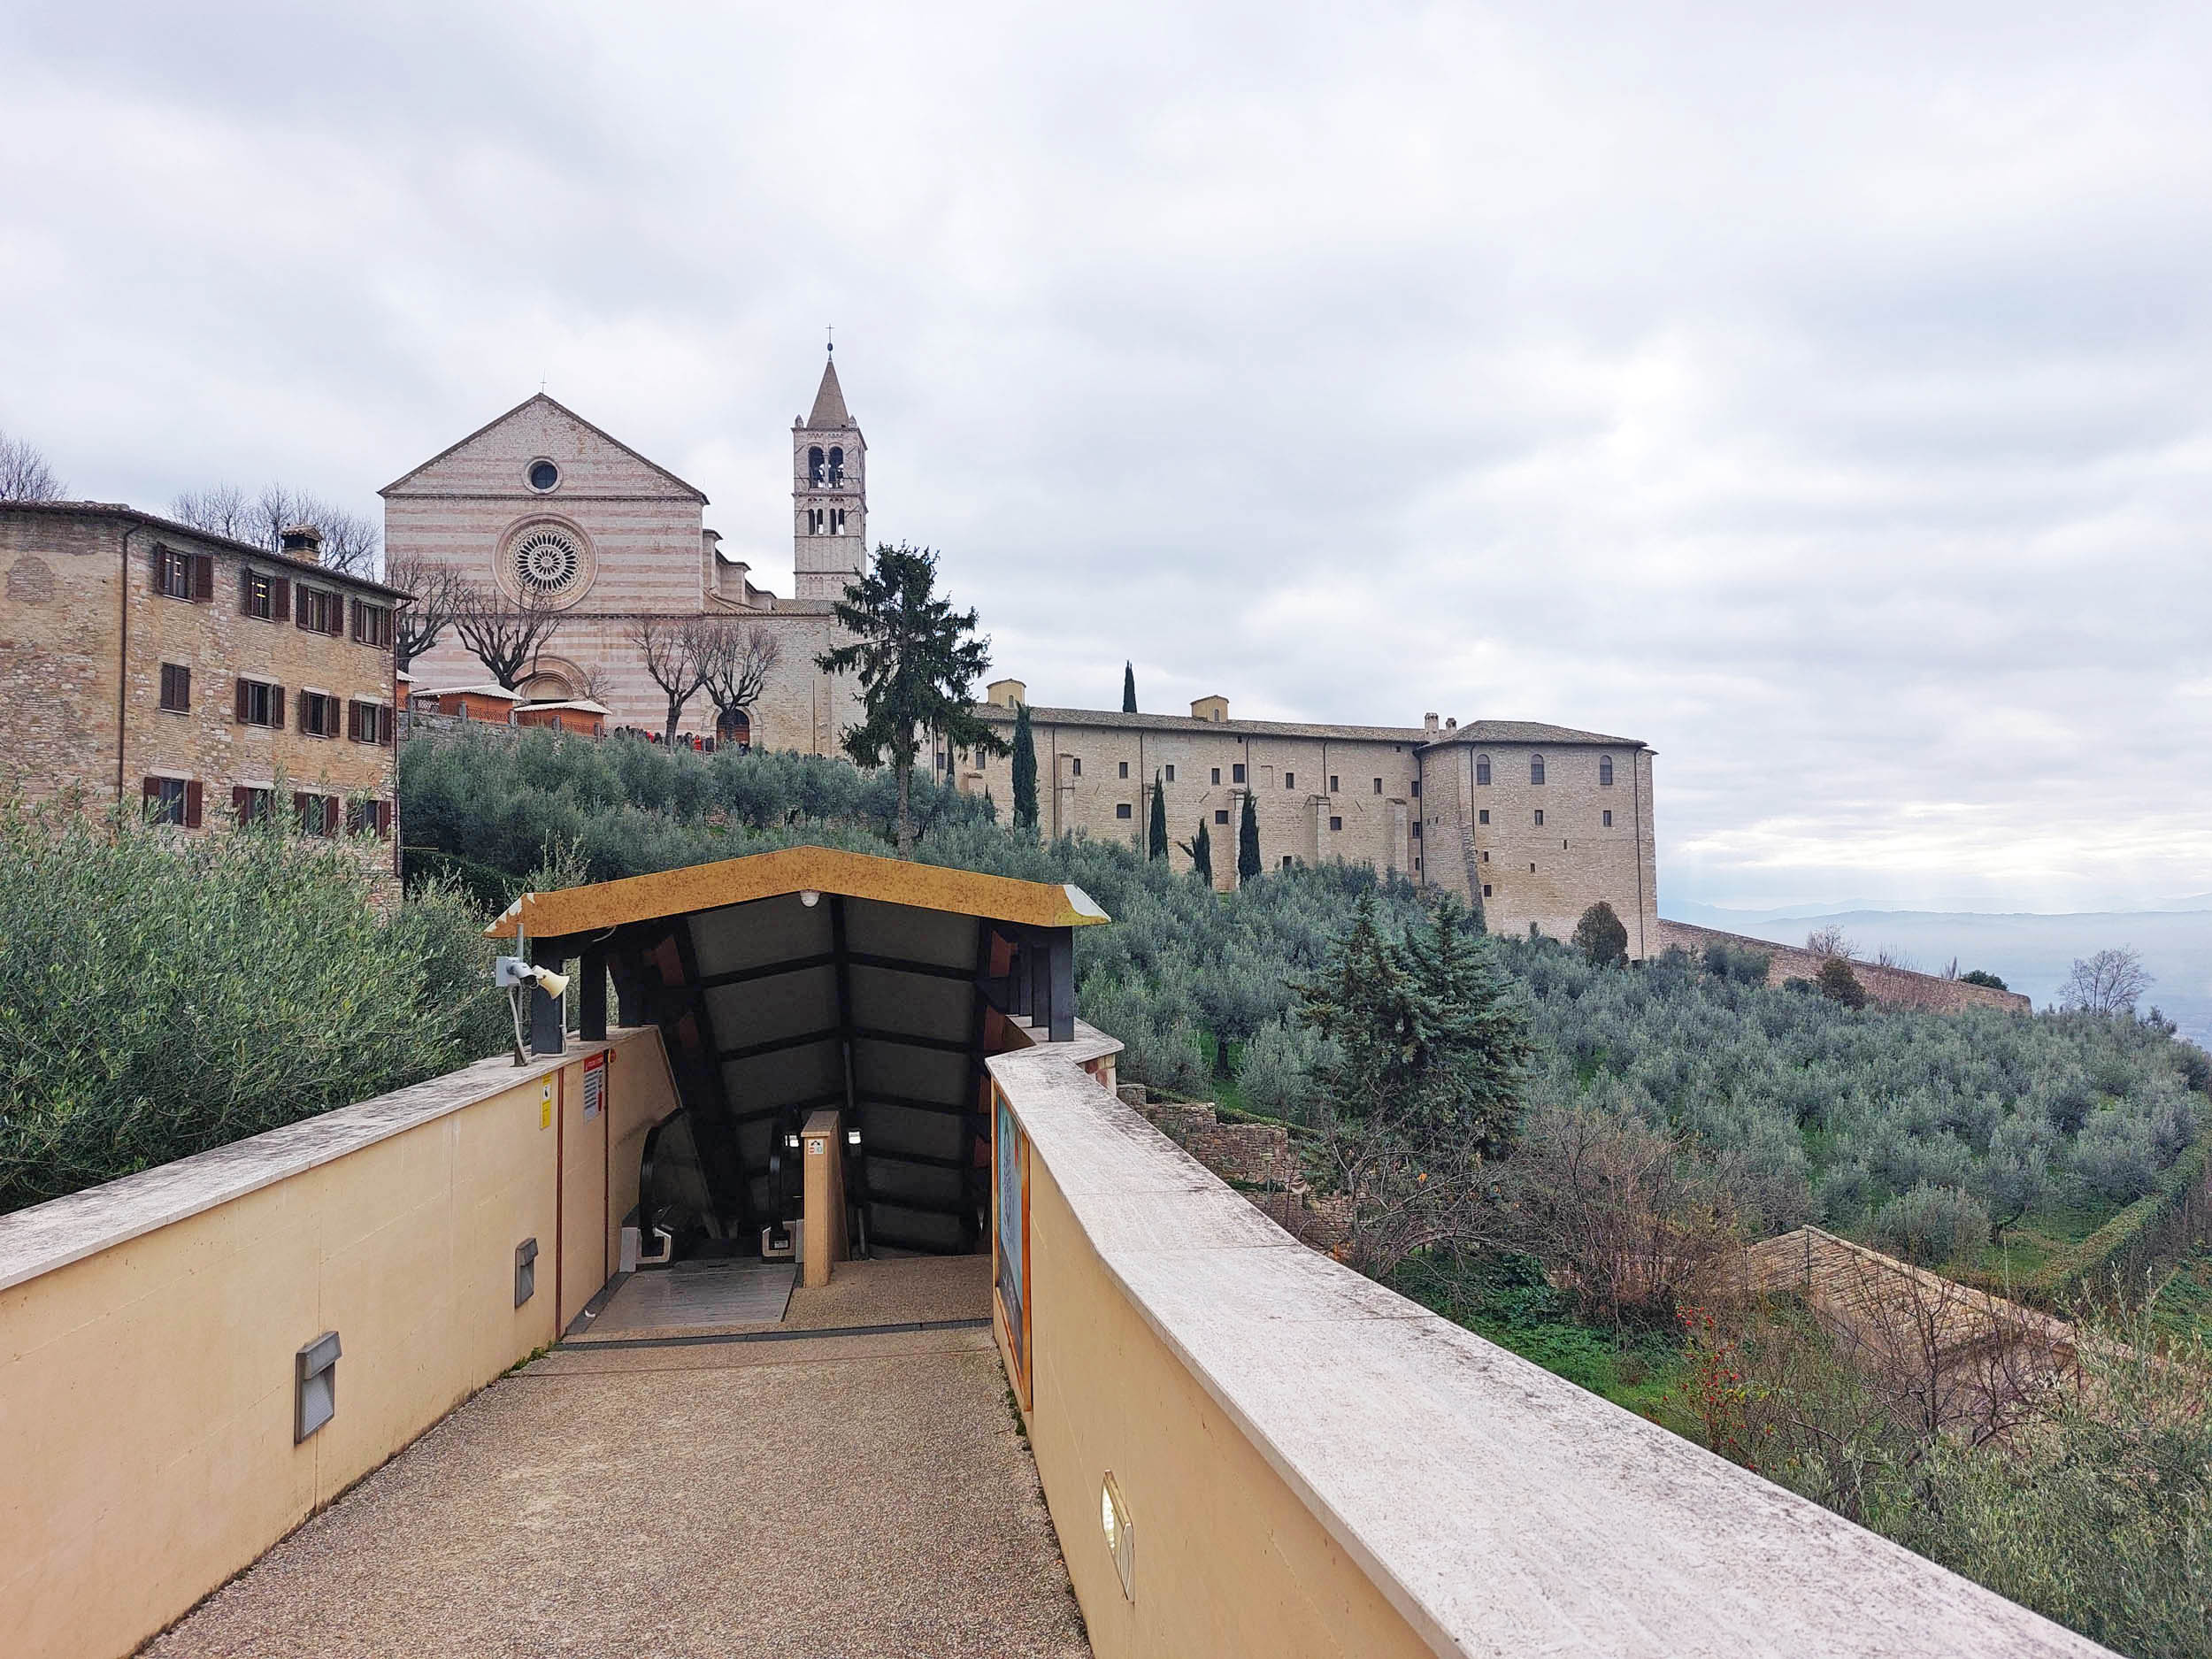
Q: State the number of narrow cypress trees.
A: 5